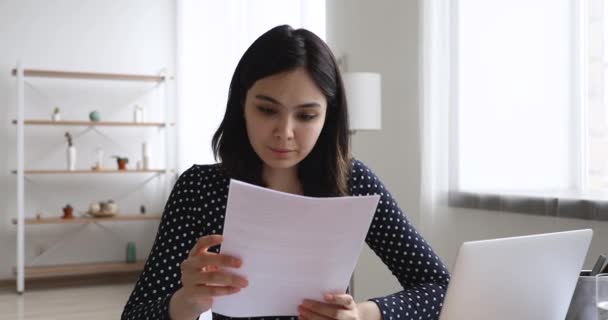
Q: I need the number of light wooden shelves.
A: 5